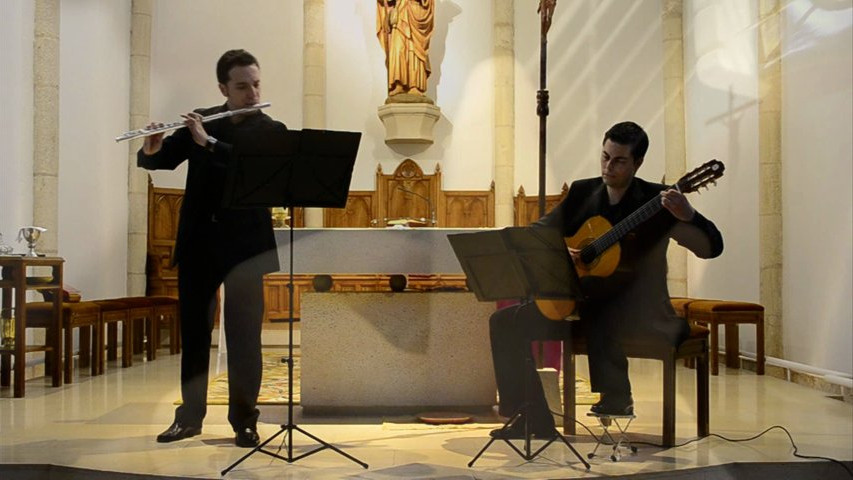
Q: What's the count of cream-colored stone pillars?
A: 6